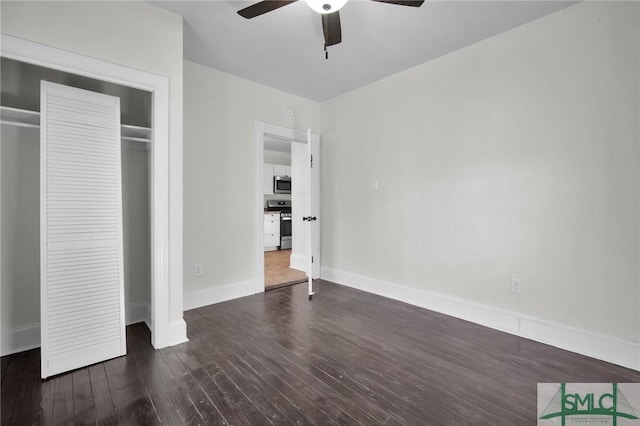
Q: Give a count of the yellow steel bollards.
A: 0